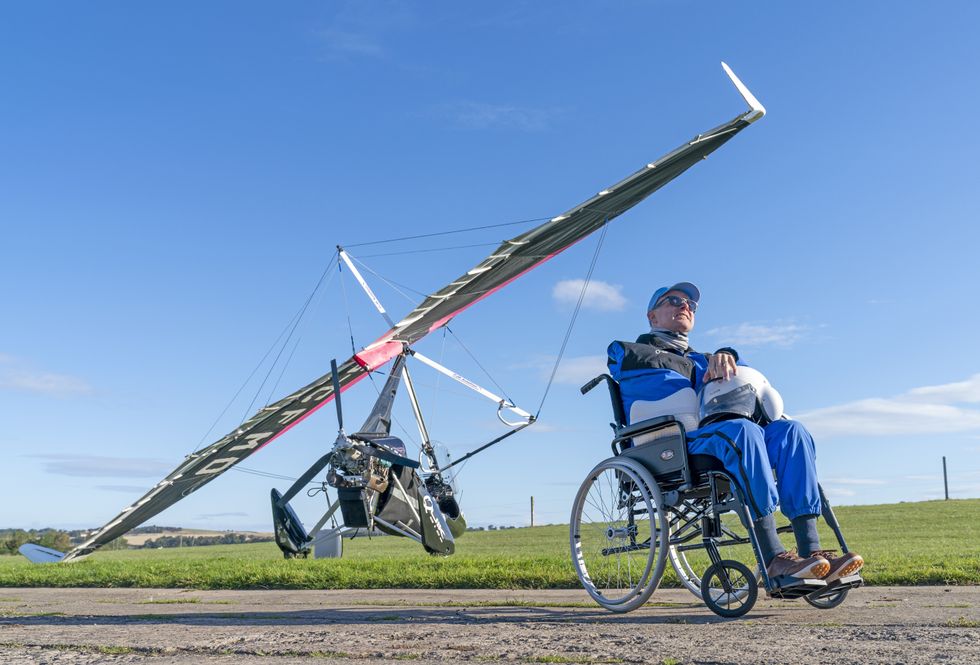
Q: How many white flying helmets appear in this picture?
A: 1